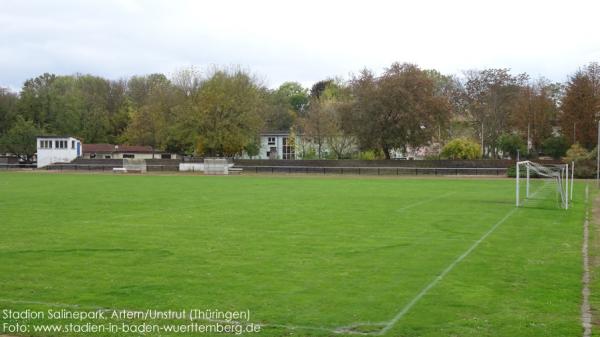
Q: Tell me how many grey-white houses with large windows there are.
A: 1